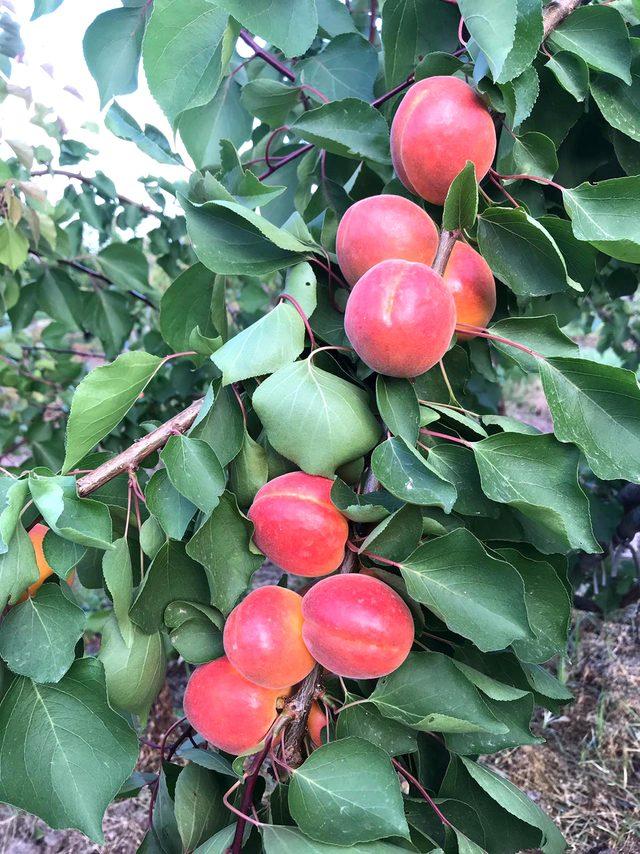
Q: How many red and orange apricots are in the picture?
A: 10